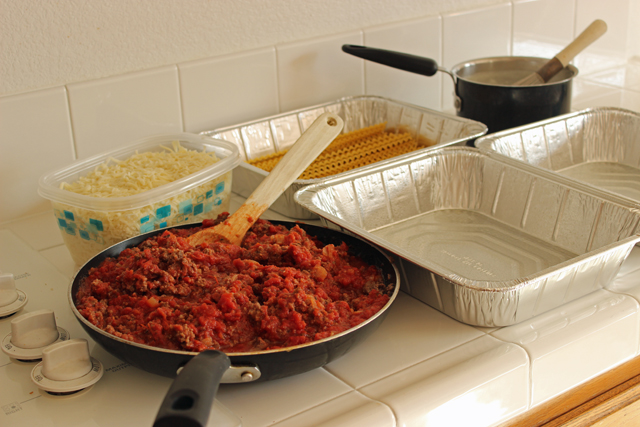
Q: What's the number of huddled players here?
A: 0